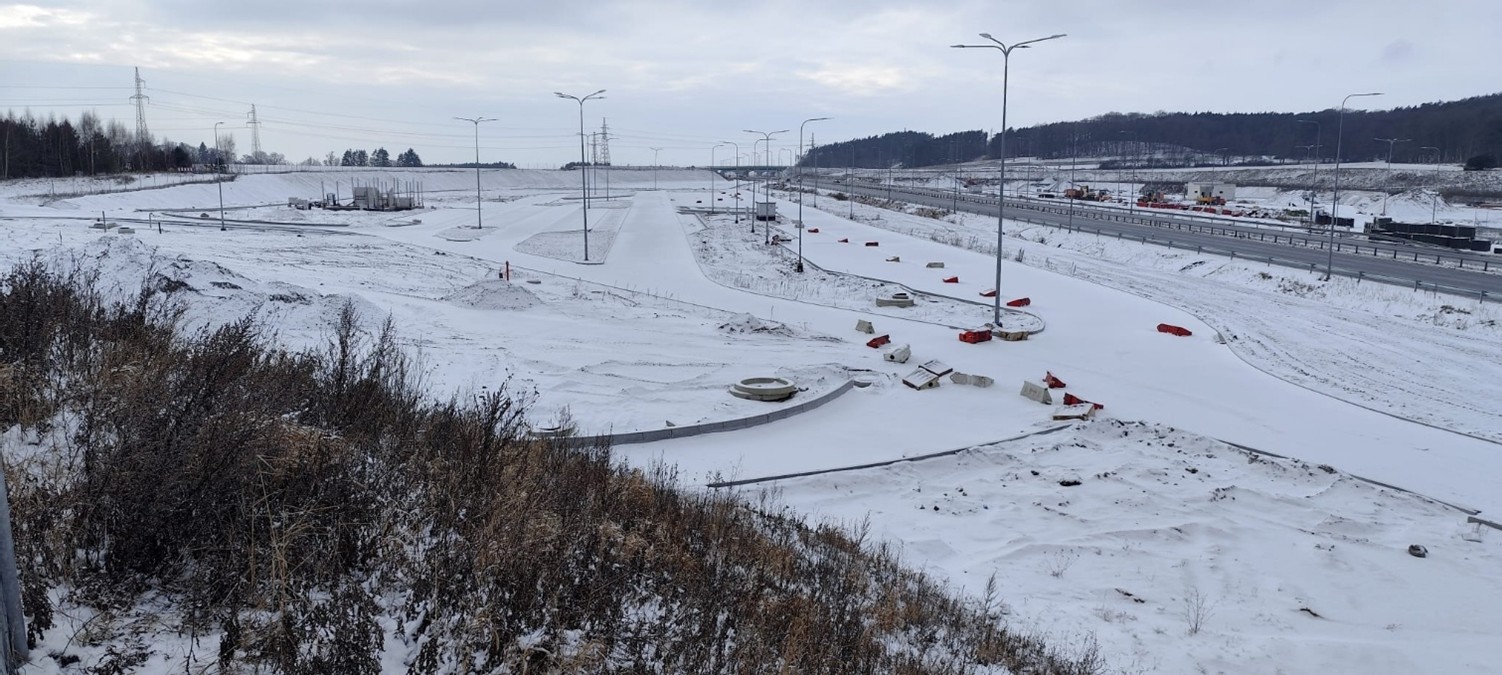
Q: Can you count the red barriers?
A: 11